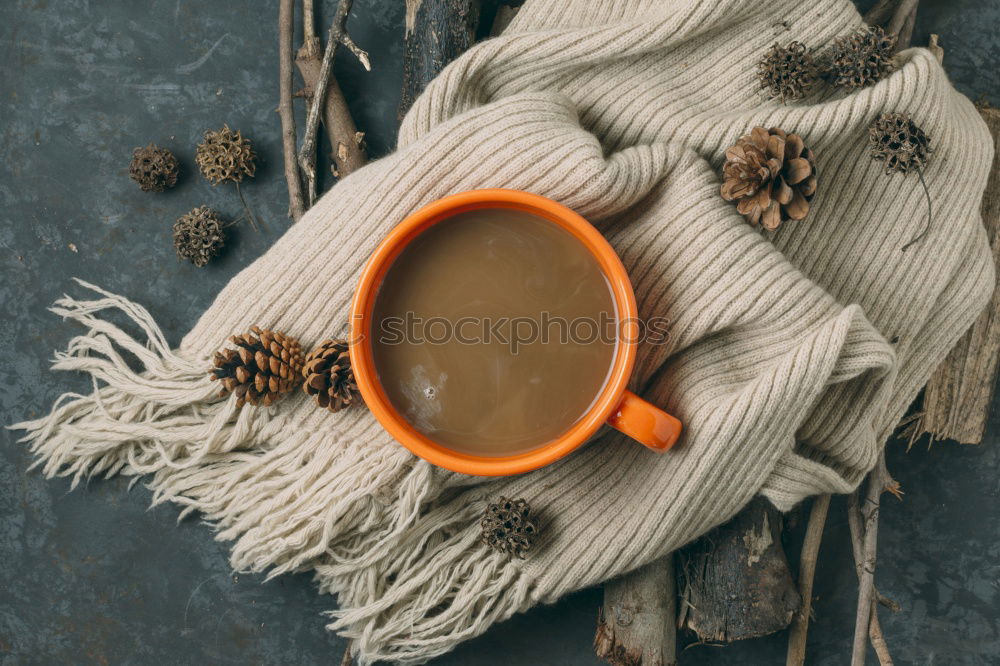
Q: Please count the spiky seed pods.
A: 7